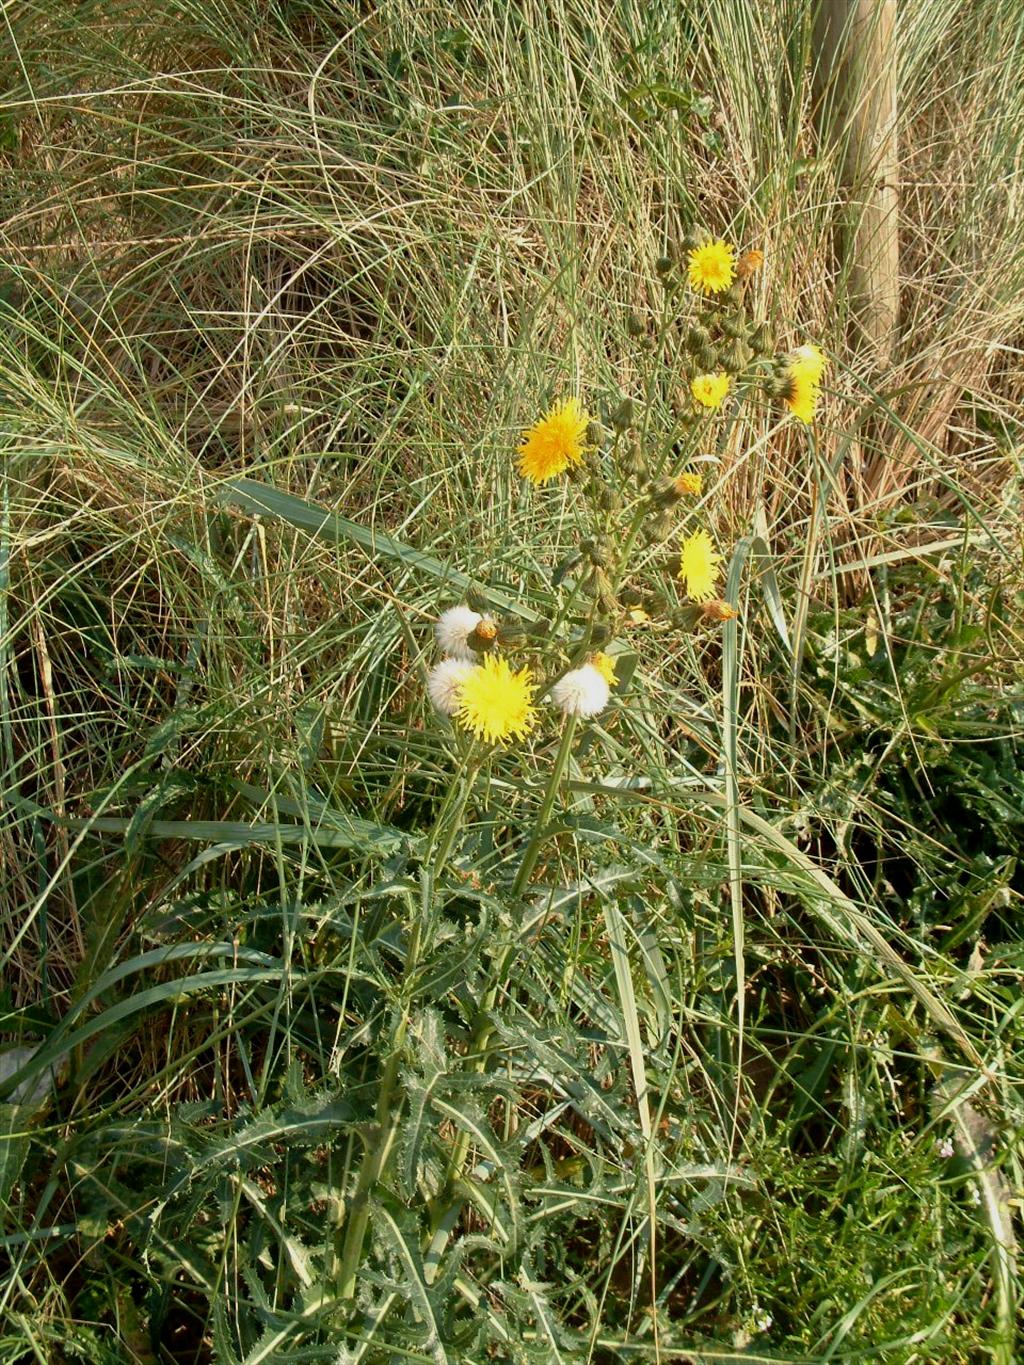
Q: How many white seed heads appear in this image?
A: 3